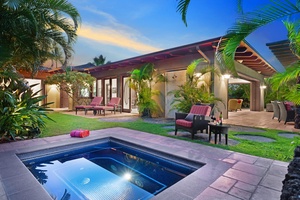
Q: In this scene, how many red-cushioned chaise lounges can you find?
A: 2